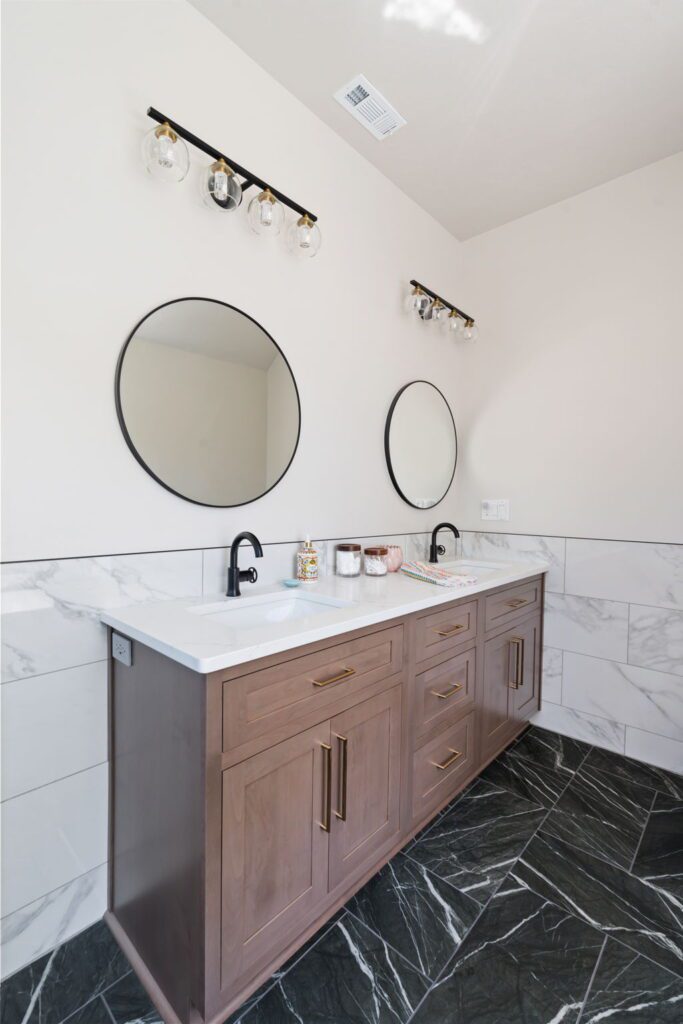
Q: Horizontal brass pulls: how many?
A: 5